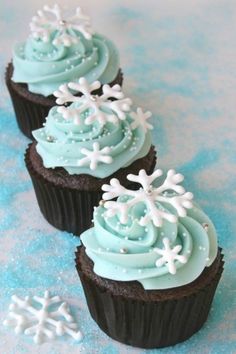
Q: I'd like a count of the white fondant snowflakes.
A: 7